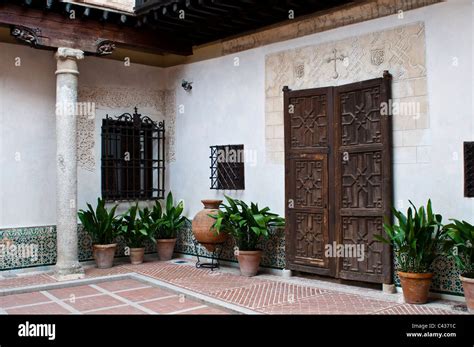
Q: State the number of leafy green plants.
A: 6